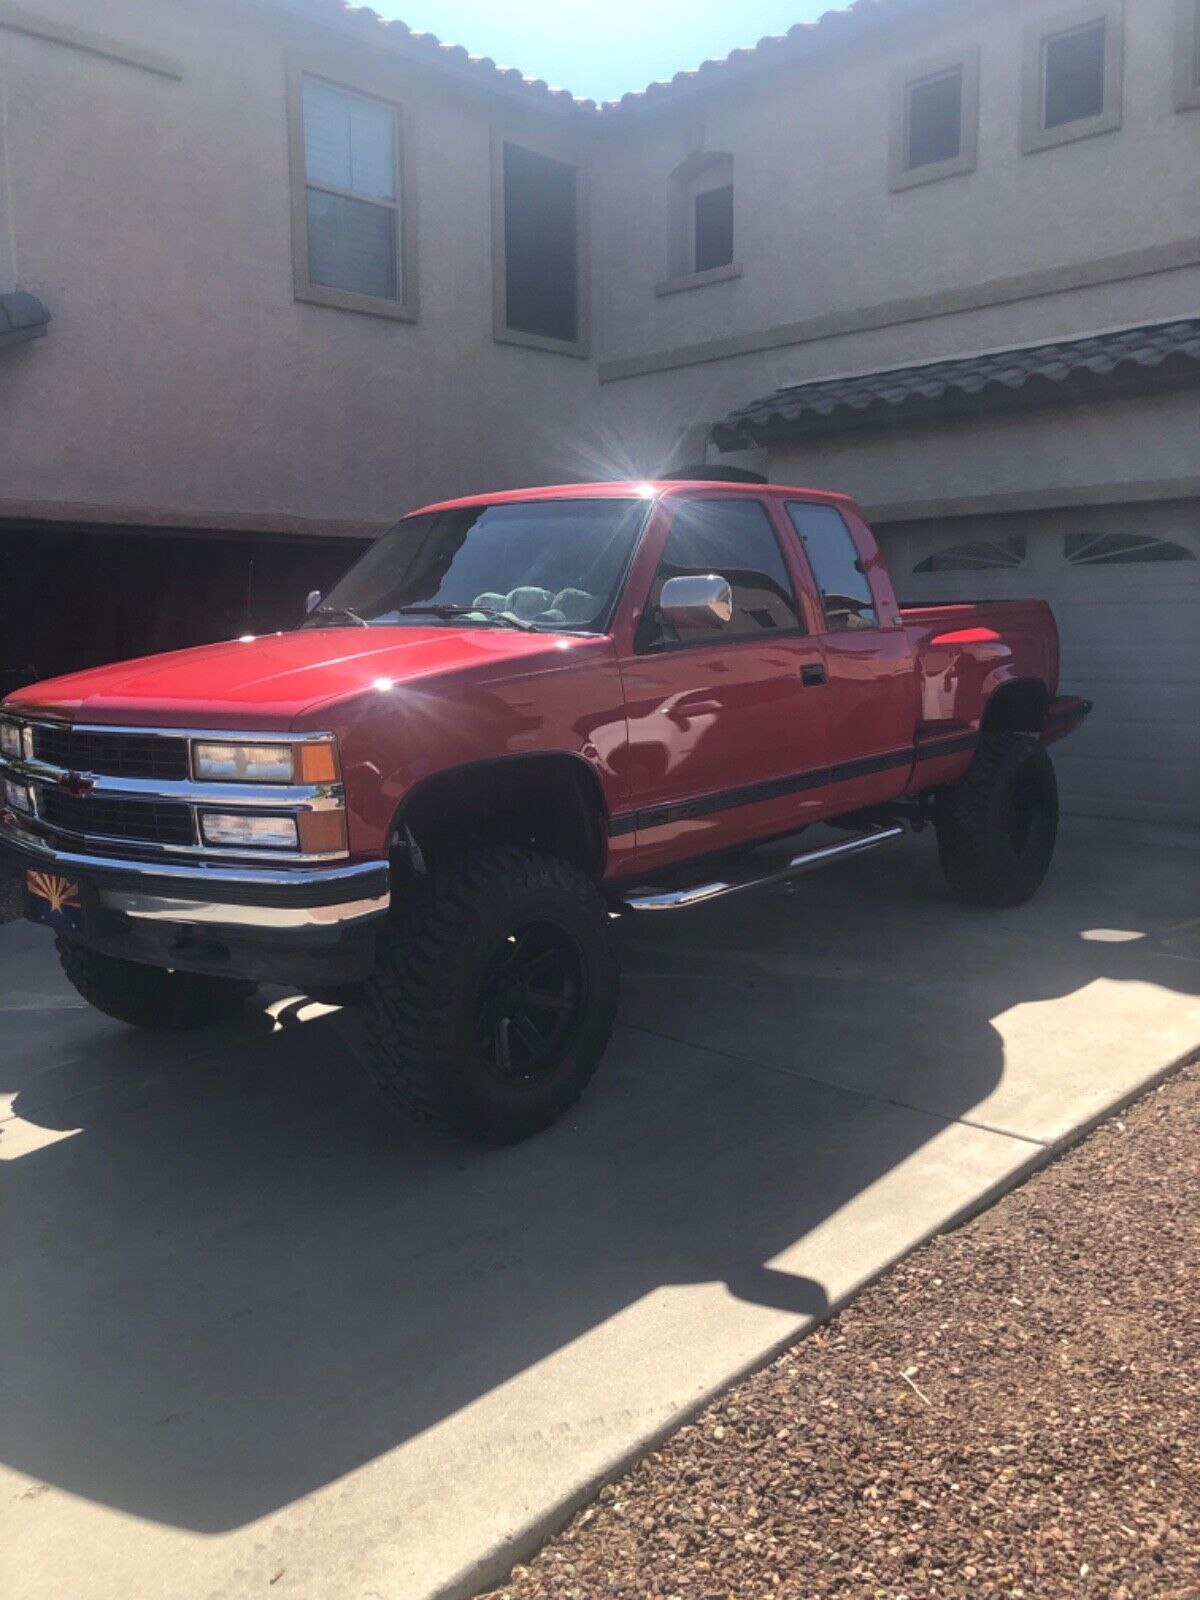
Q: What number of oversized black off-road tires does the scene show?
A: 3